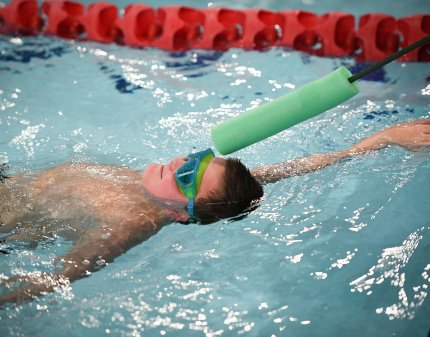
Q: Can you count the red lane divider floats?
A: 11